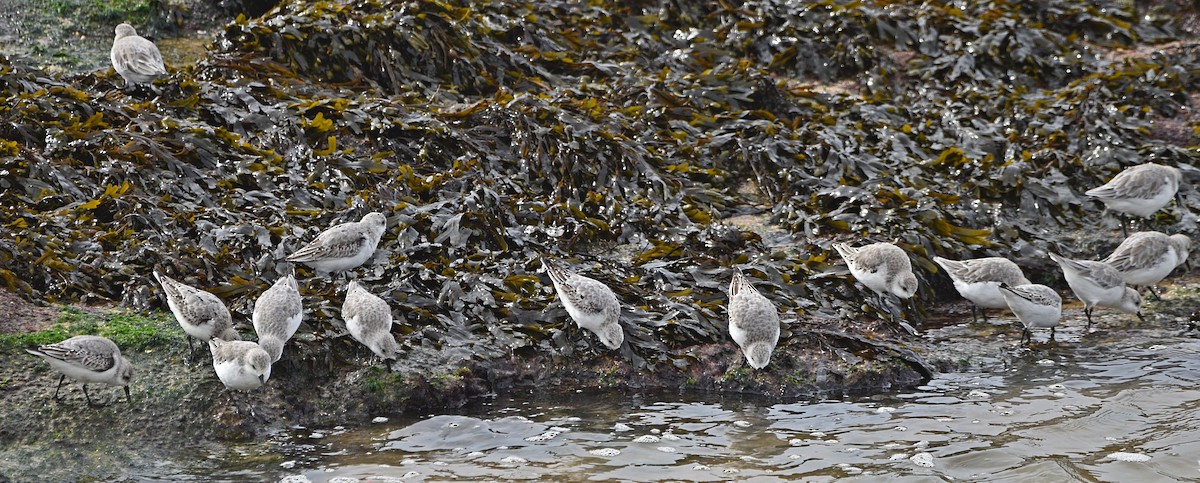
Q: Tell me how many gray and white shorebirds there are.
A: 15